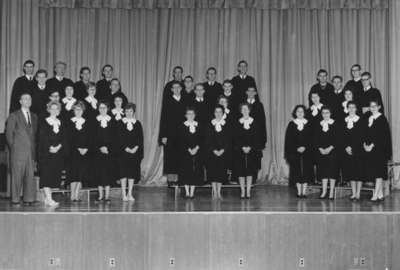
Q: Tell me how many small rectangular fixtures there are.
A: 6